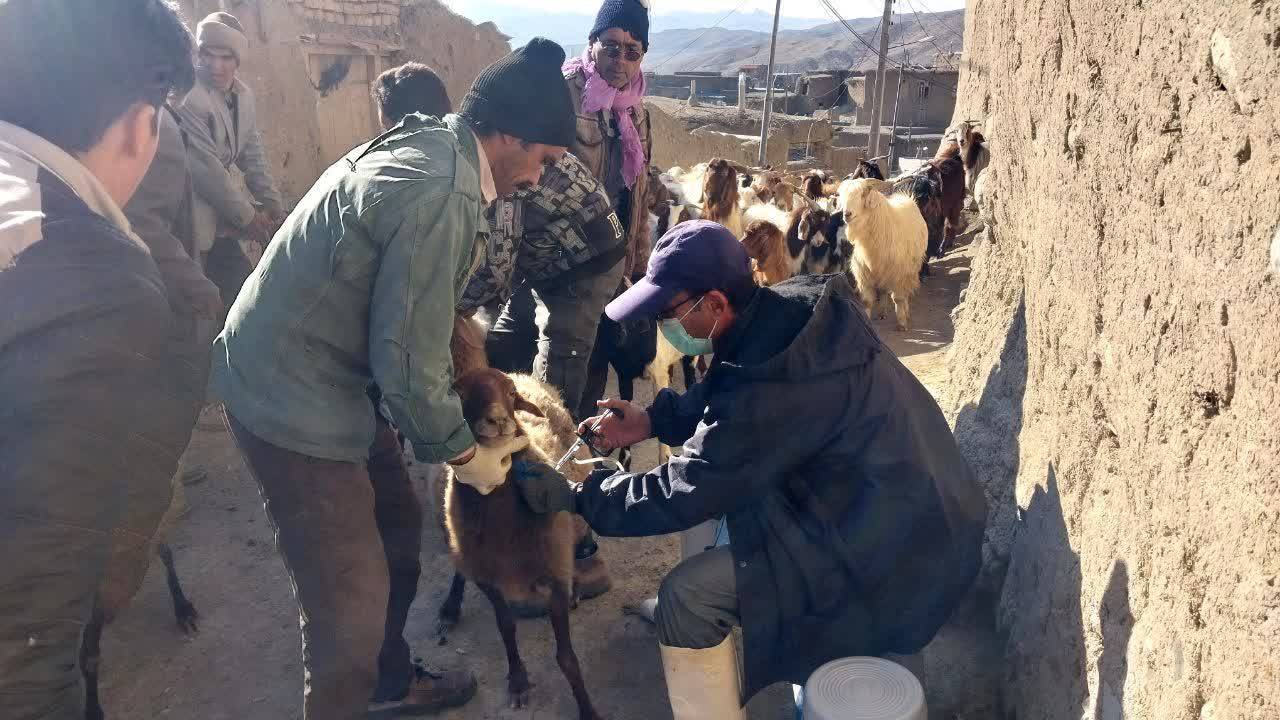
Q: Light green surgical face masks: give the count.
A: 1